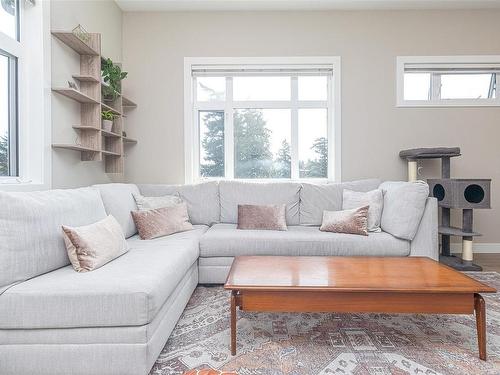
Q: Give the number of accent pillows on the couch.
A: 6